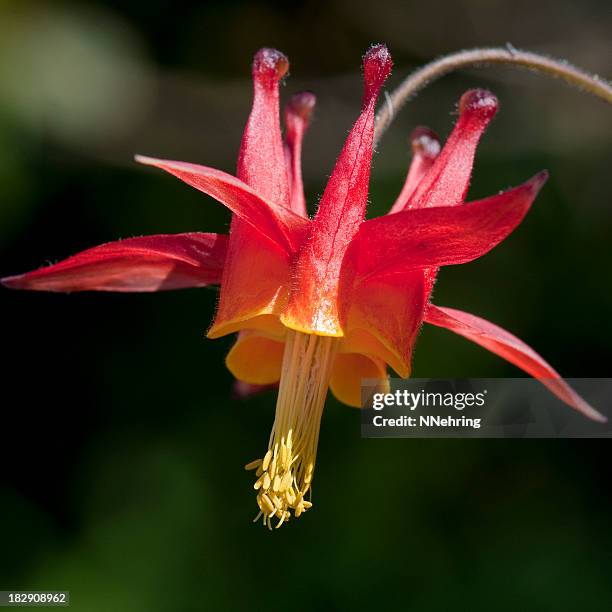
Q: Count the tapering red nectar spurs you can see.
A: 5